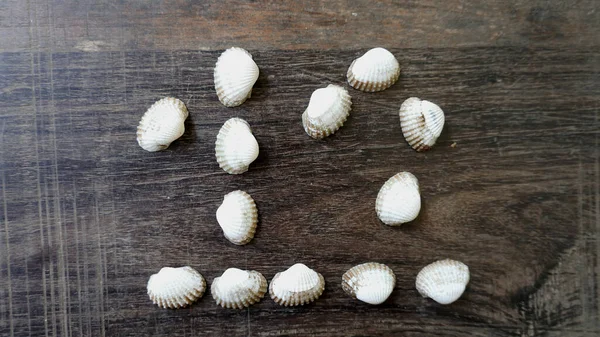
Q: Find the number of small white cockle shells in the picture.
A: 13